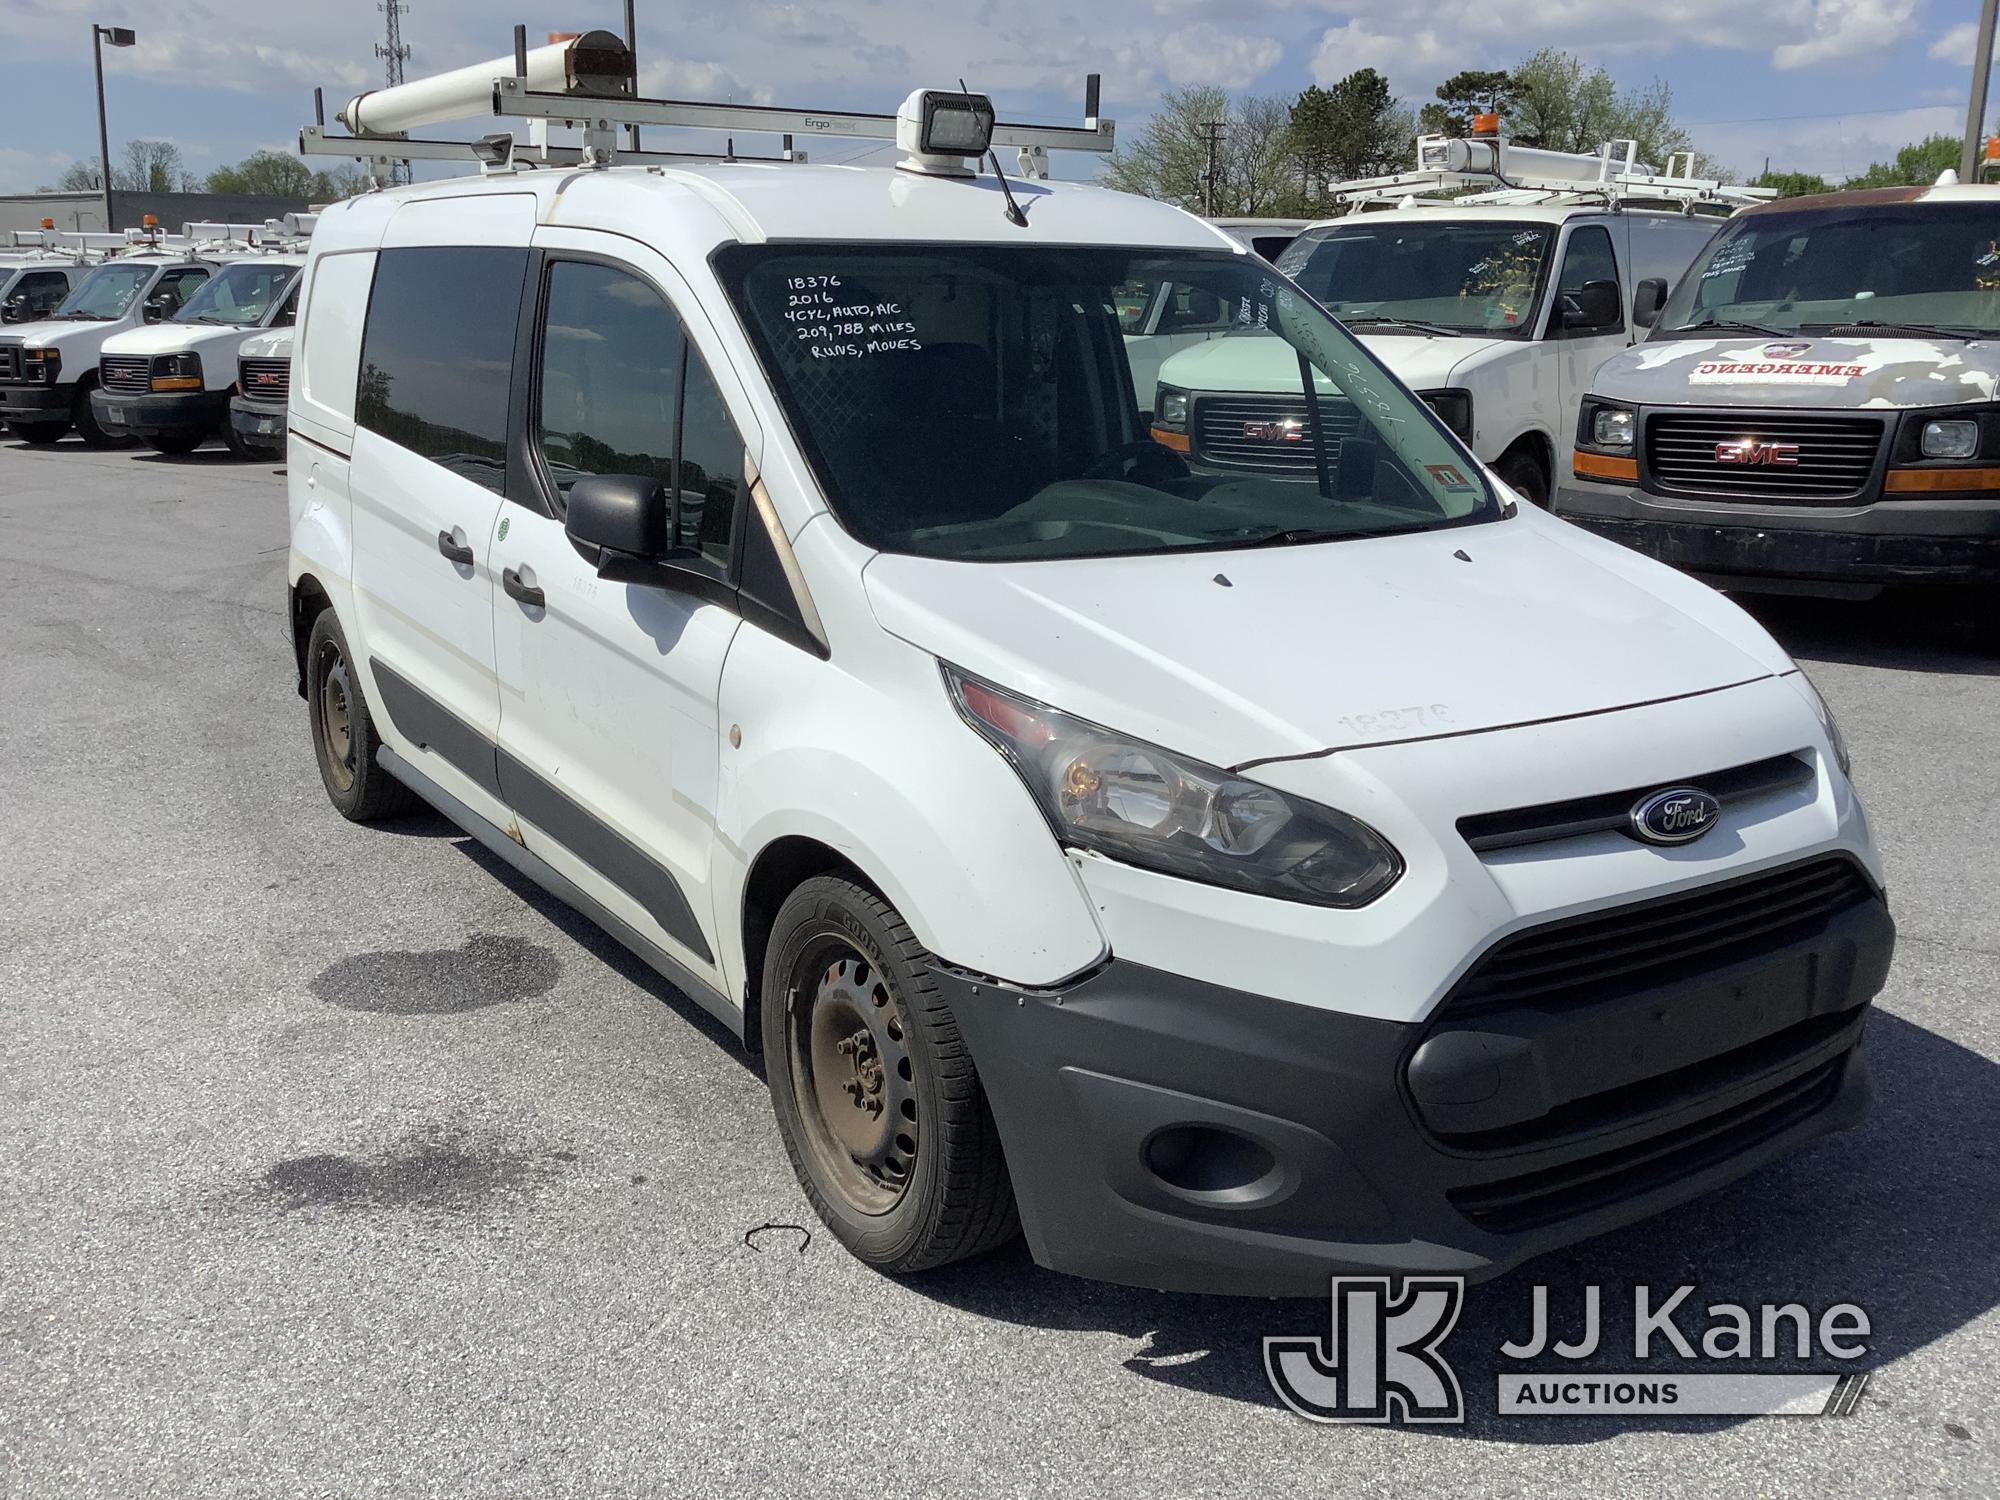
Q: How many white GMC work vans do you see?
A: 4